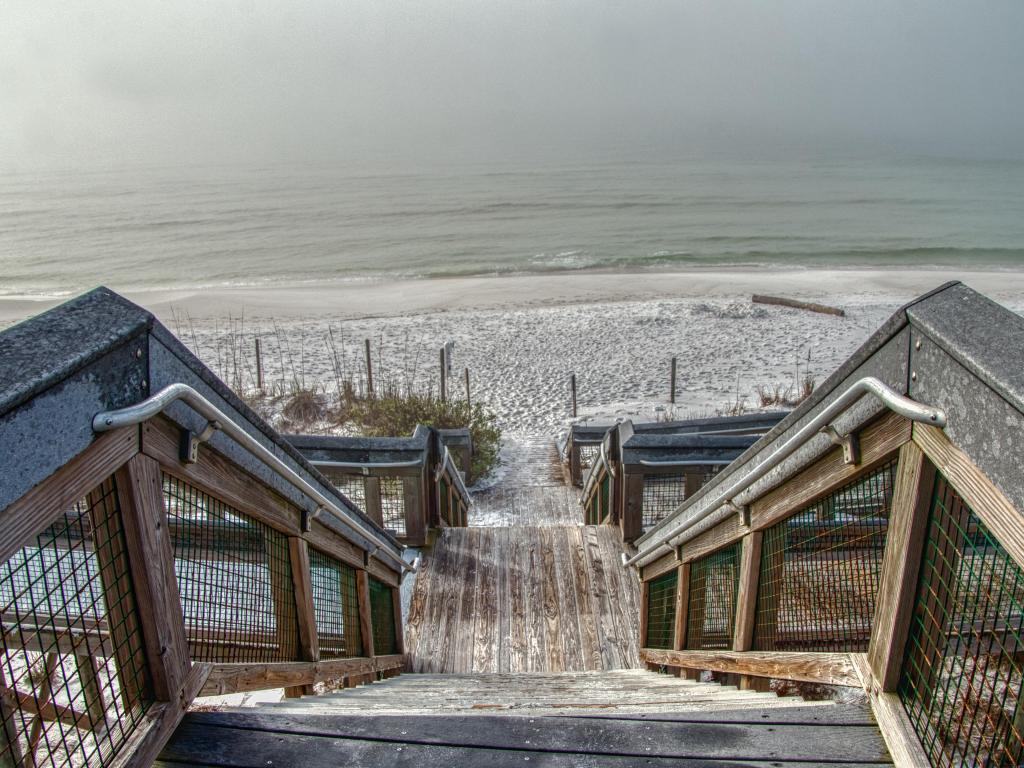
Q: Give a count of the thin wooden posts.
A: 6